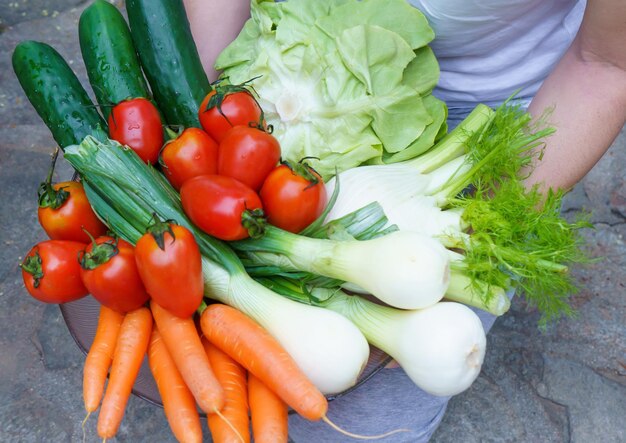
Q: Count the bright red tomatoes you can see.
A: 10